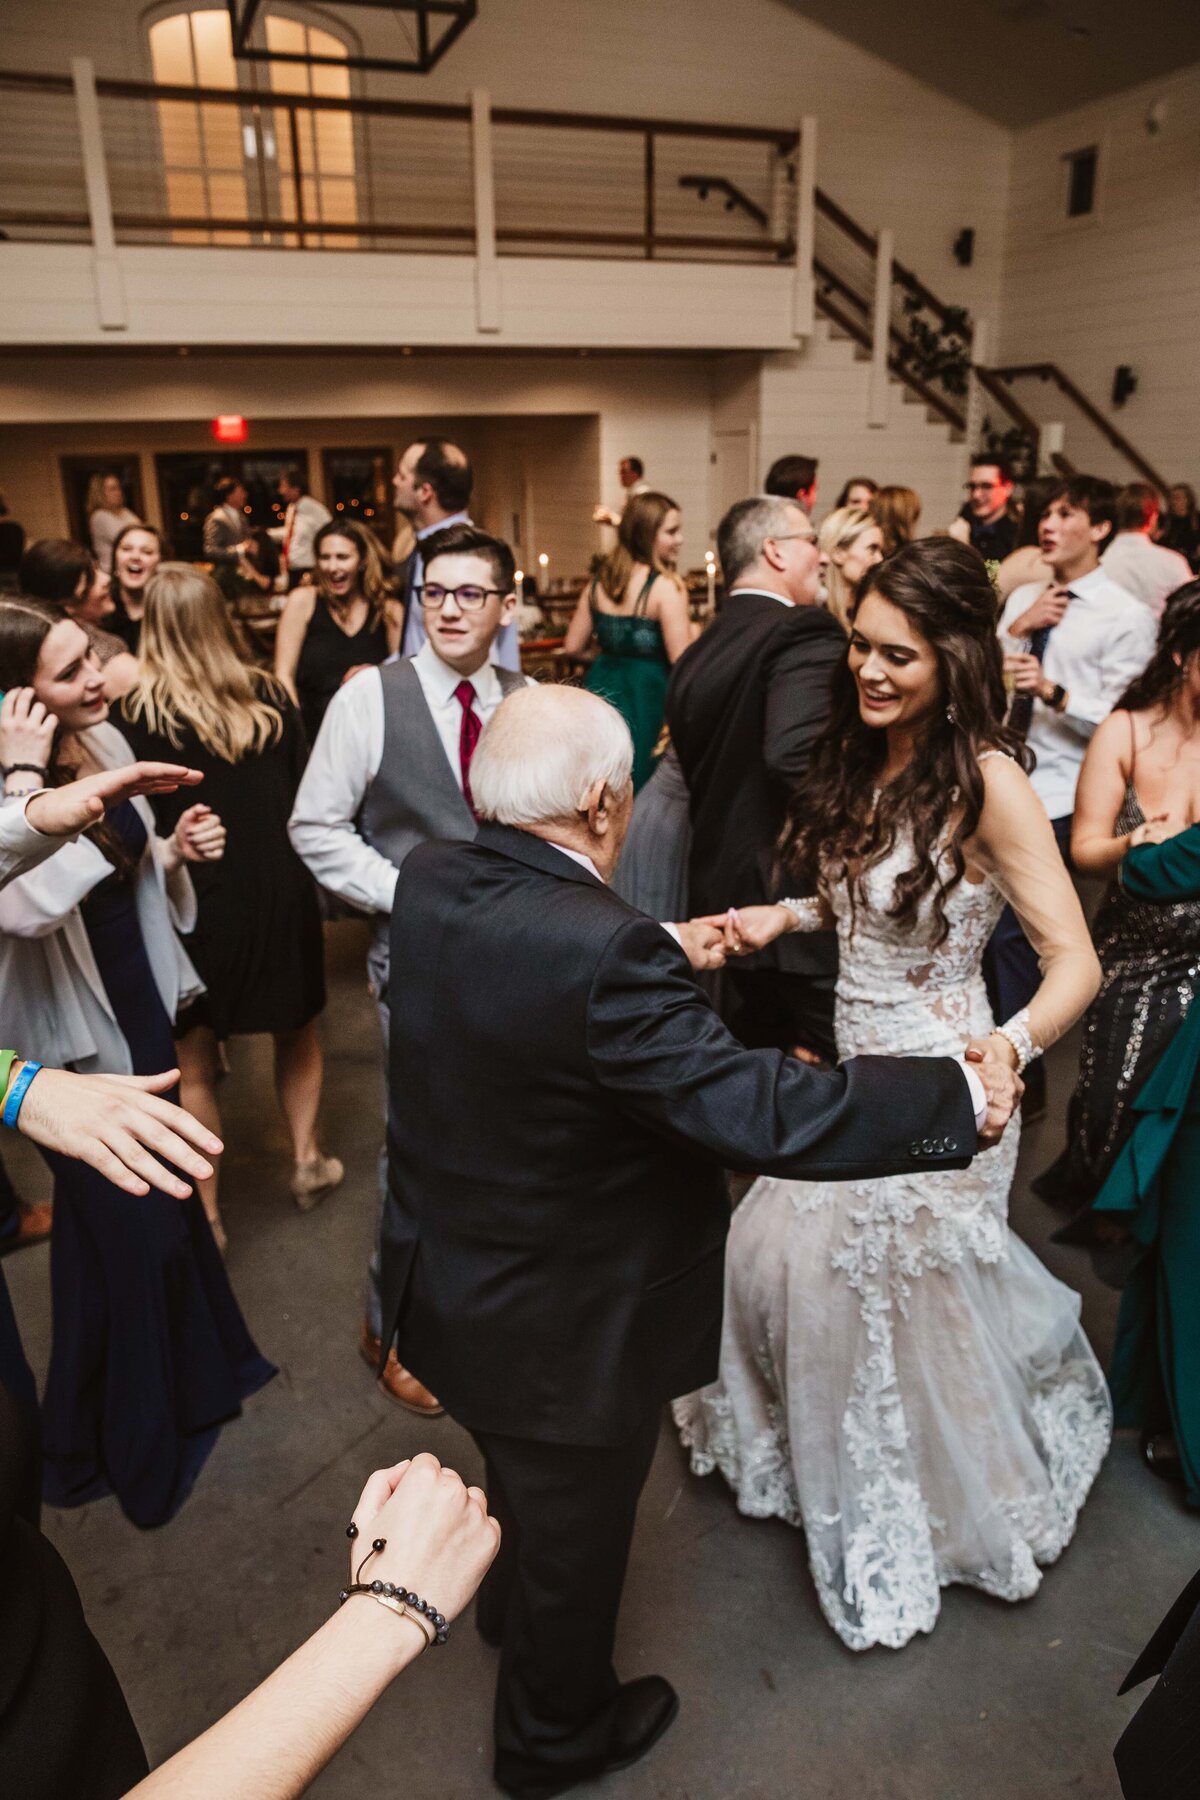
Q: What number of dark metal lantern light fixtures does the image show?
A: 1